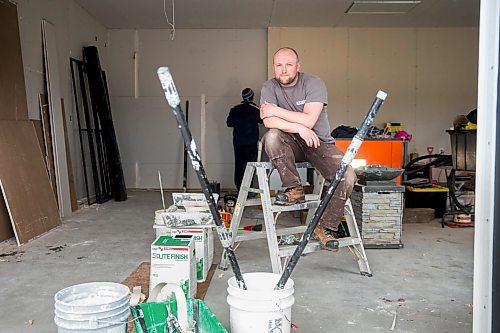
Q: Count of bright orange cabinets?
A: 1